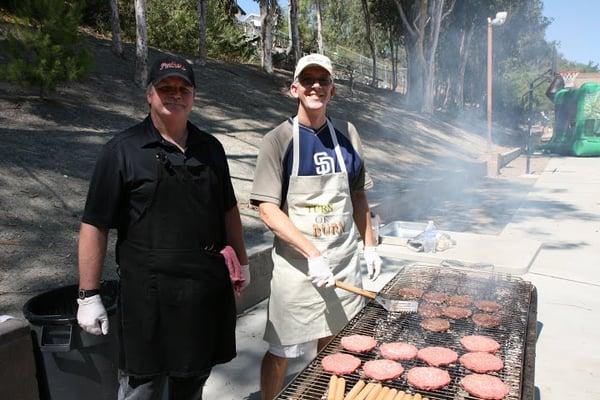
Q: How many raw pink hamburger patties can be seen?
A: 9